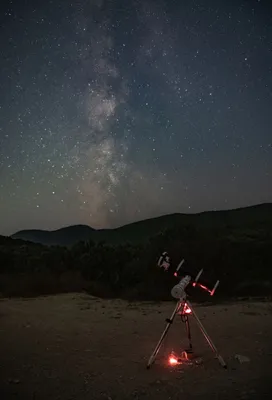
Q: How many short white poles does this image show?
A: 3